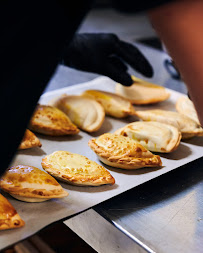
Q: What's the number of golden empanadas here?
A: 12